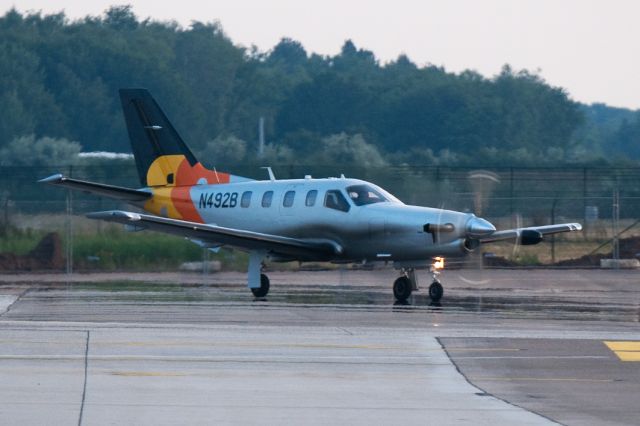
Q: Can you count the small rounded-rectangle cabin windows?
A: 4